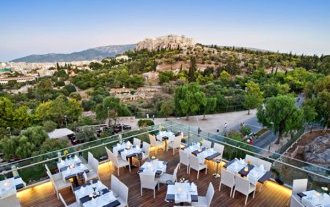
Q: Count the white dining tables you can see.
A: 10